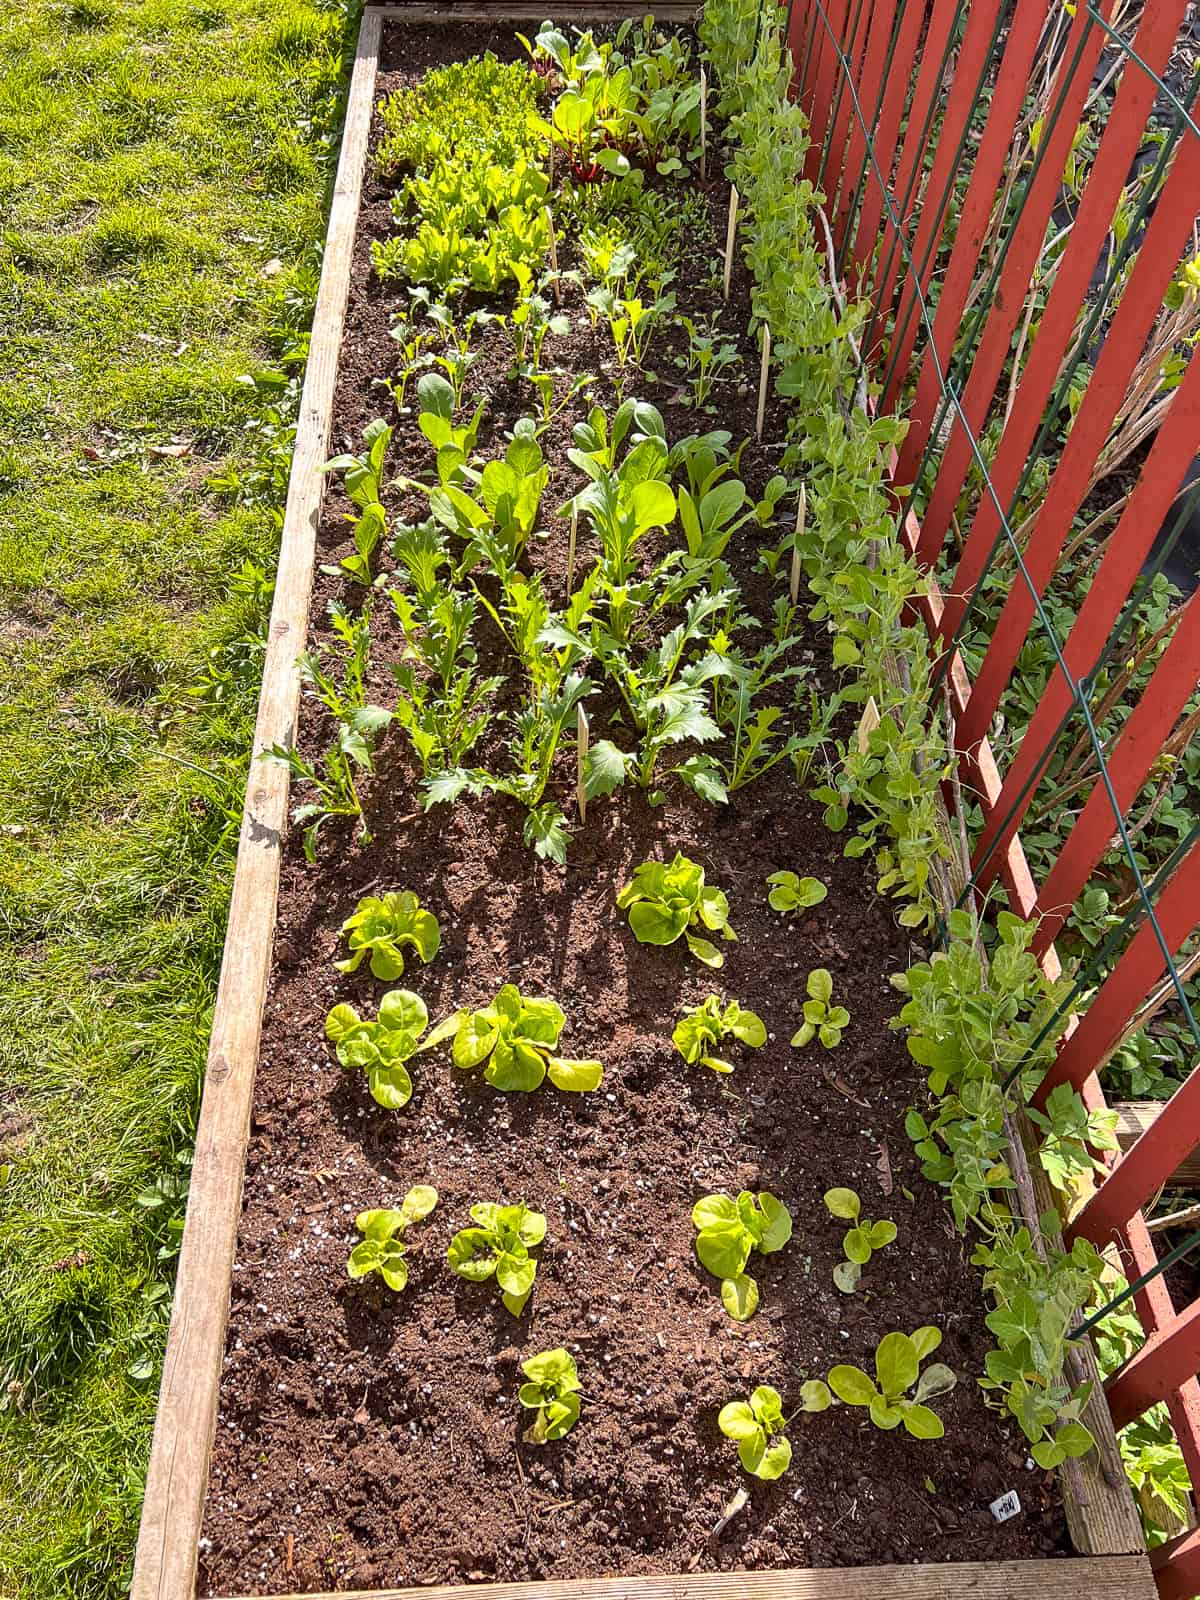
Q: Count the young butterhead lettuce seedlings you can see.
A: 14